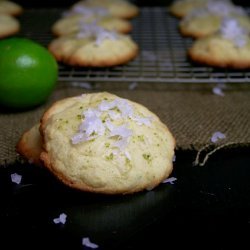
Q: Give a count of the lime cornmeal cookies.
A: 10